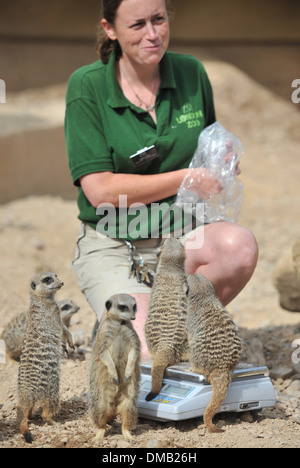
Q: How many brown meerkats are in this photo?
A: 5